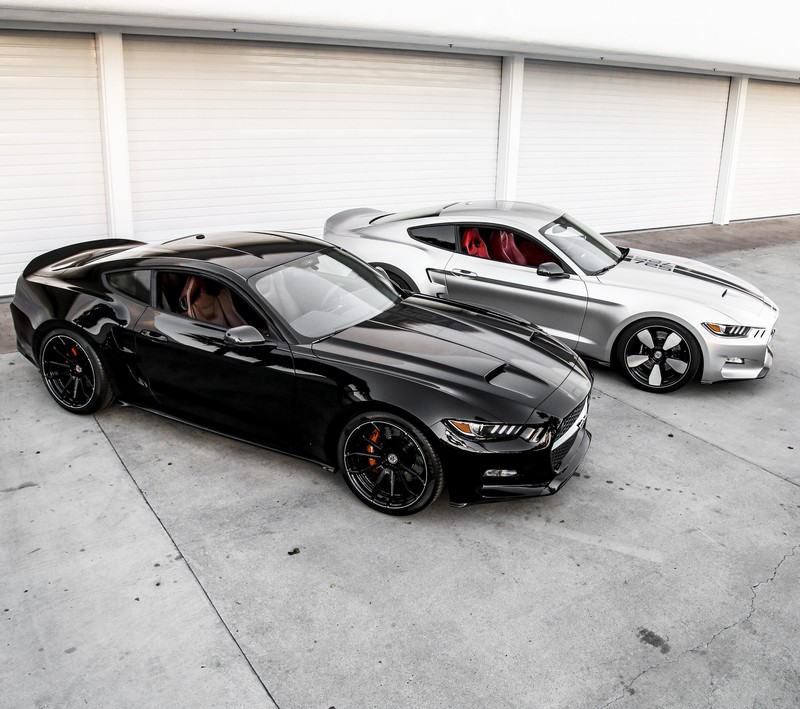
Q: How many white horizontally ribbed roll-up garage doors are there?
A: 4